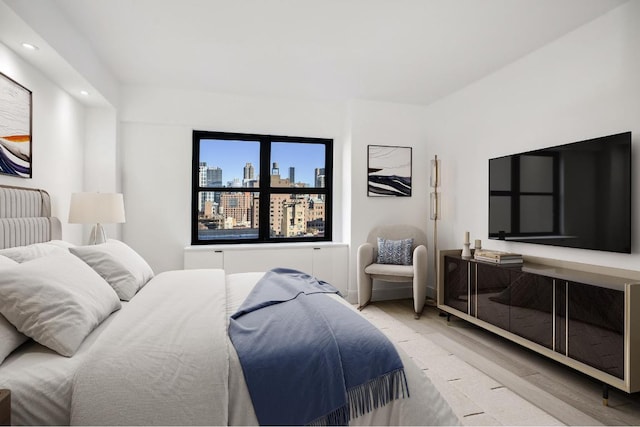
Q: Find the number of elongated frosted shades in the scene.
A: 2